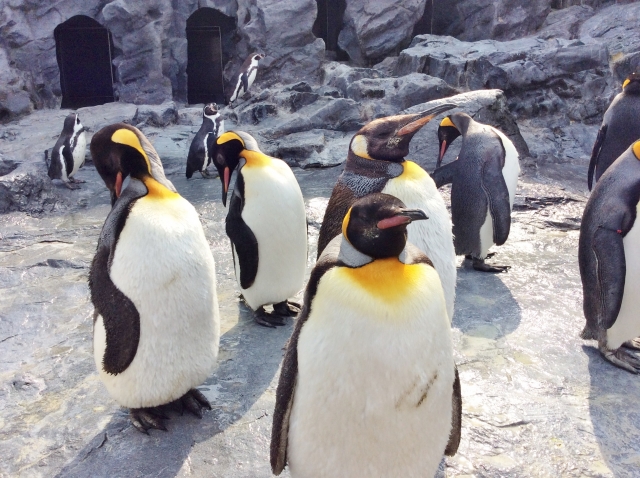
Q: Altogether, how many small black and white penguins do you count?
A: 3